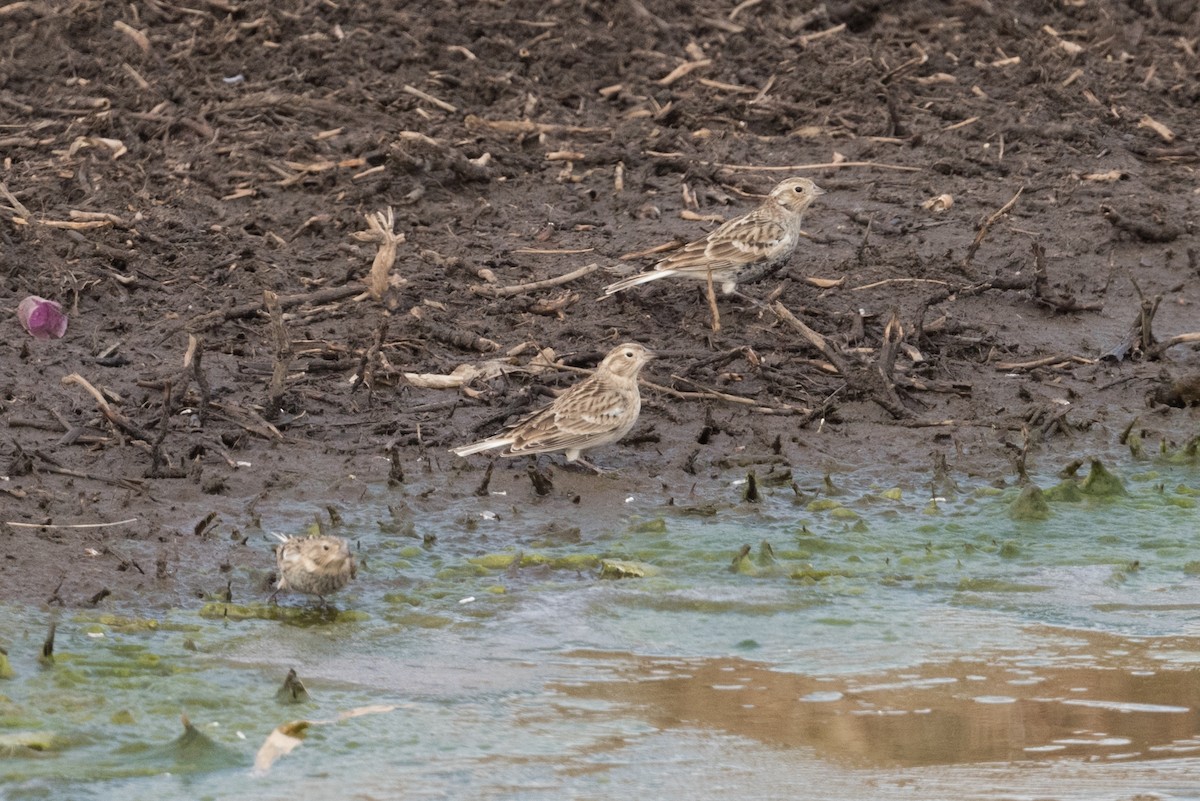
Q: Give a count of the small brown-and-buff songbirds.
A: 3